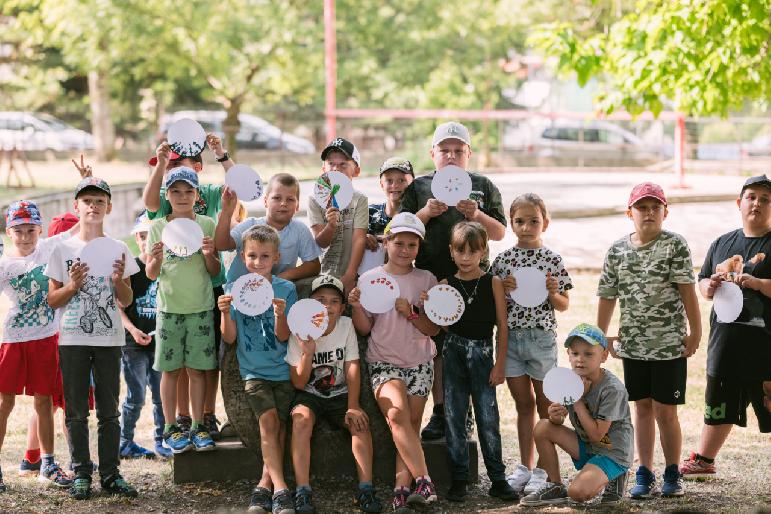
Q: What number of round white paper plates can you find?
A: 13